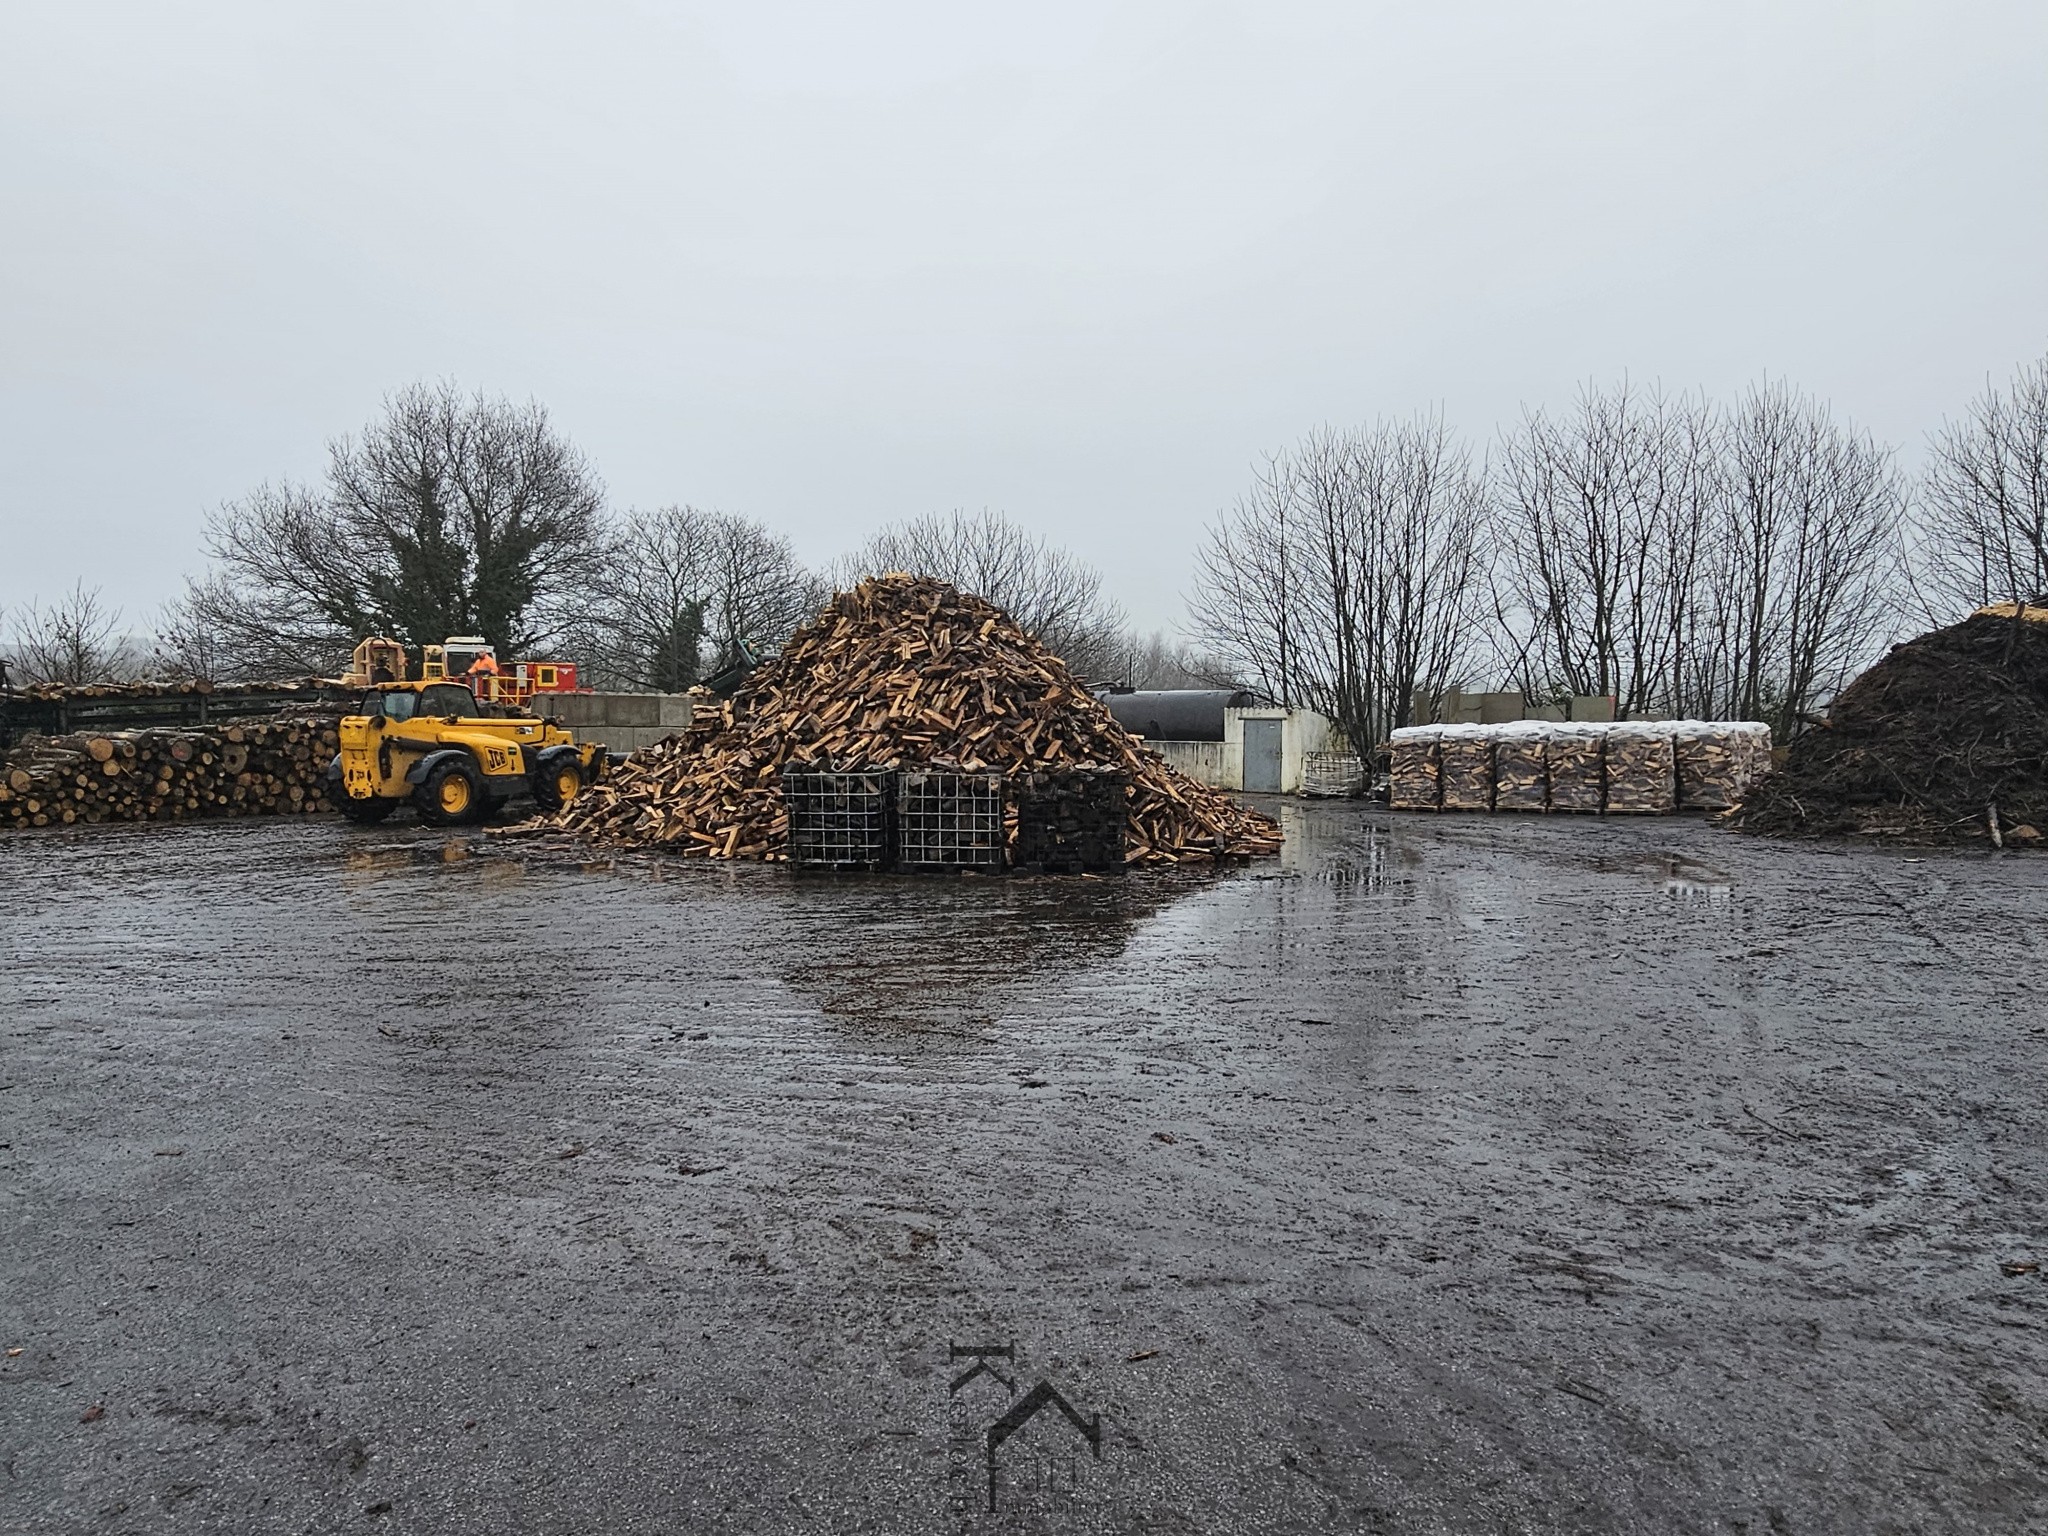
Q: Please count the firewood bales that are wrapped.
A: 6